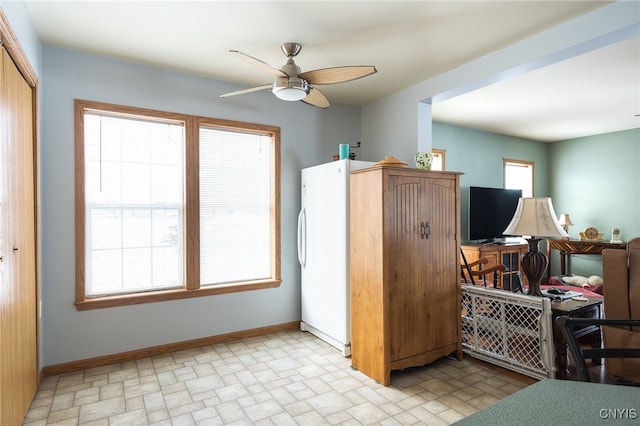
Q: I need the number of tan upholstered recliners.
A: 1